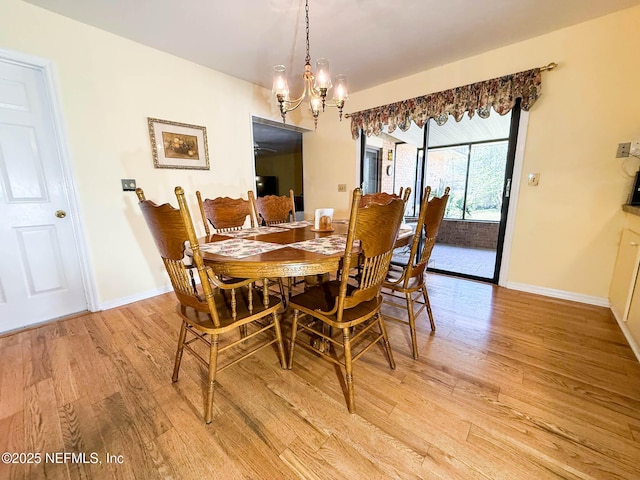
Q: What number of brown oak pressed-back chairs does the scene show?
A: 6